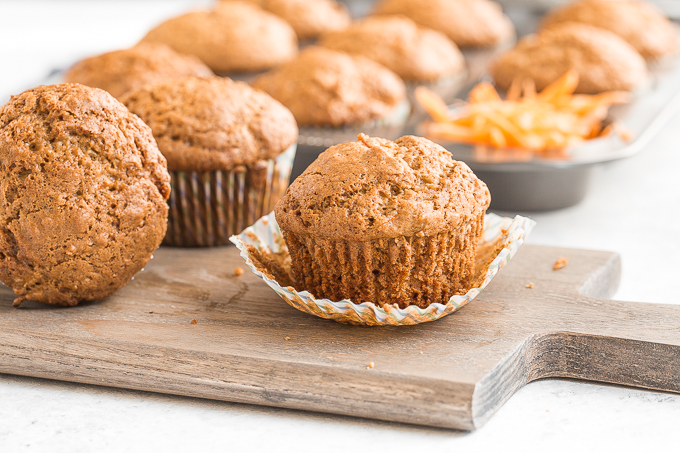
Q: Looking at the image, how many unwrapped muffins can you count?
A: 1